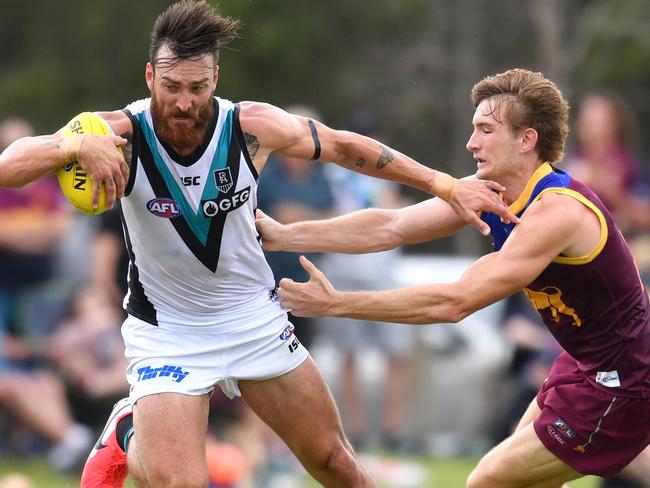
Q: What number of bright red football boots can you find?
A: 1